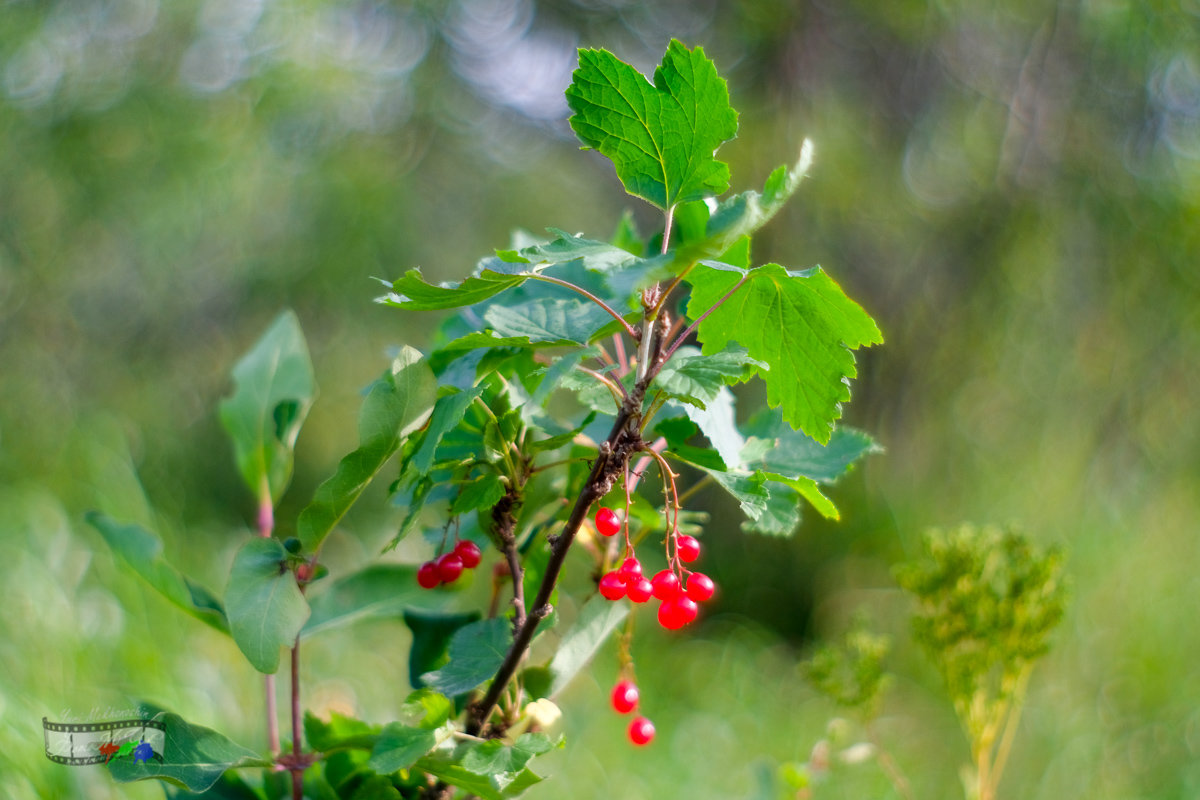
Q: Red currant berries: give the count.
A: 14